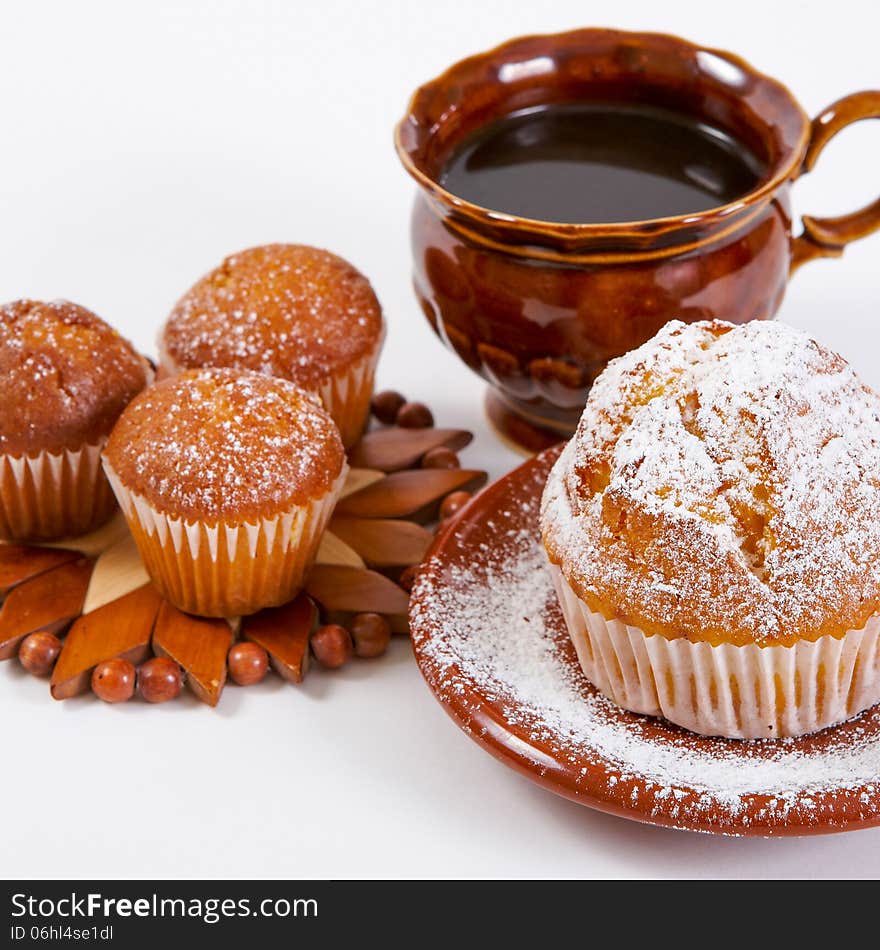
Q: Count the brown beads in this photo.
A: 11